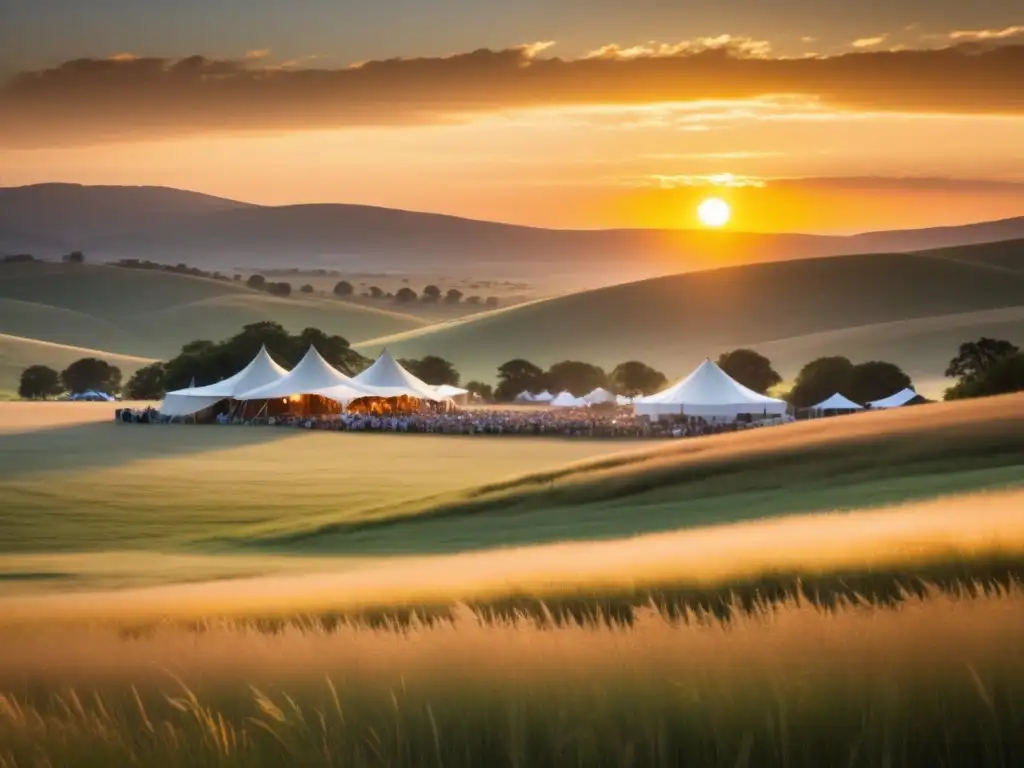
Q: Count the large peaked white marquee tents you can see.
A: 4